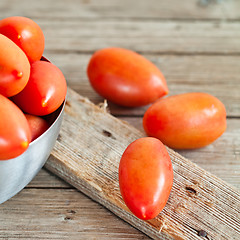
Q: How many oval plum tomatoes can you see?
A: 8